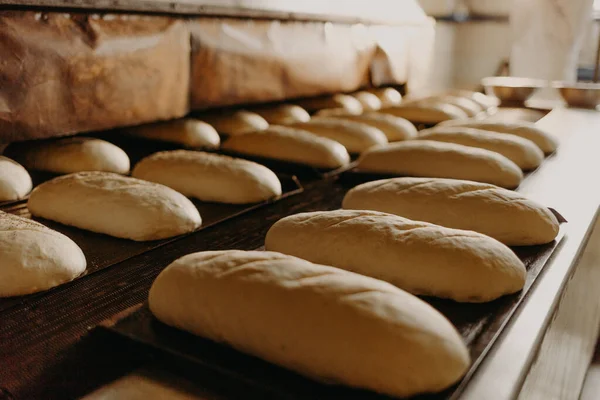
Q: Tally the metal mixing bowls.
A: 2